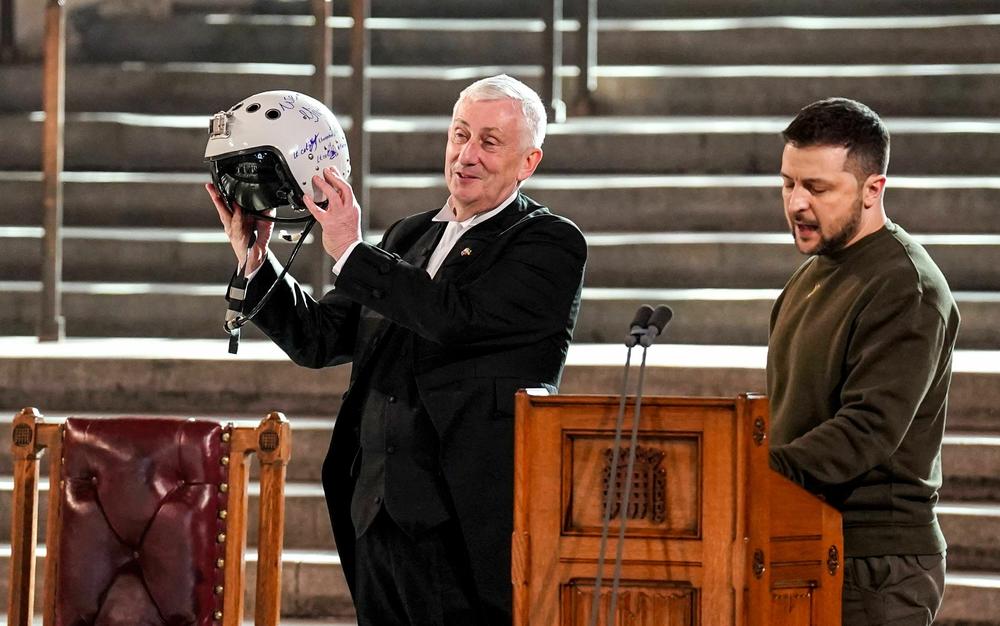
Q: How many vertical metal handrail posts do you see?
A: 5